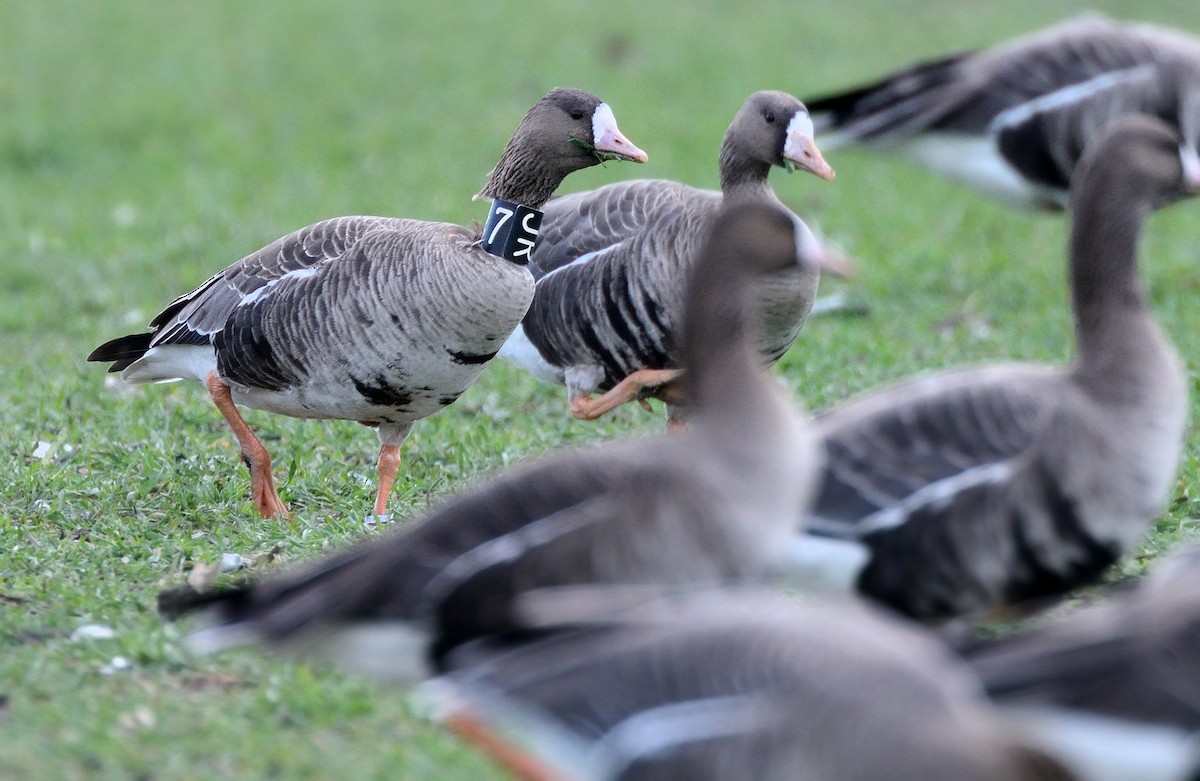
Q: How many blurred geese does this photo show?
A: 5